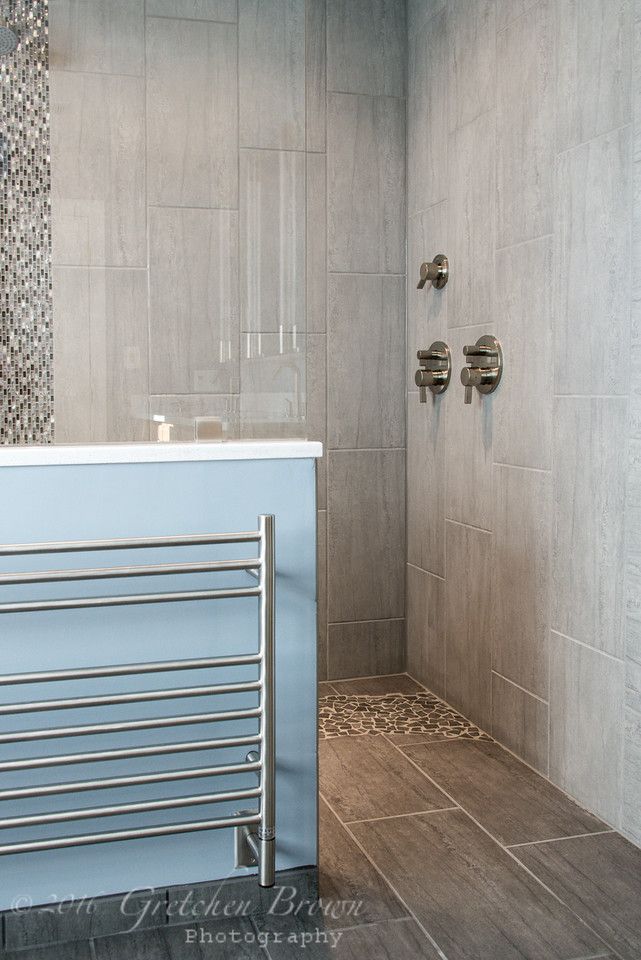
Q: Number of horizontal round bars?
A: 10